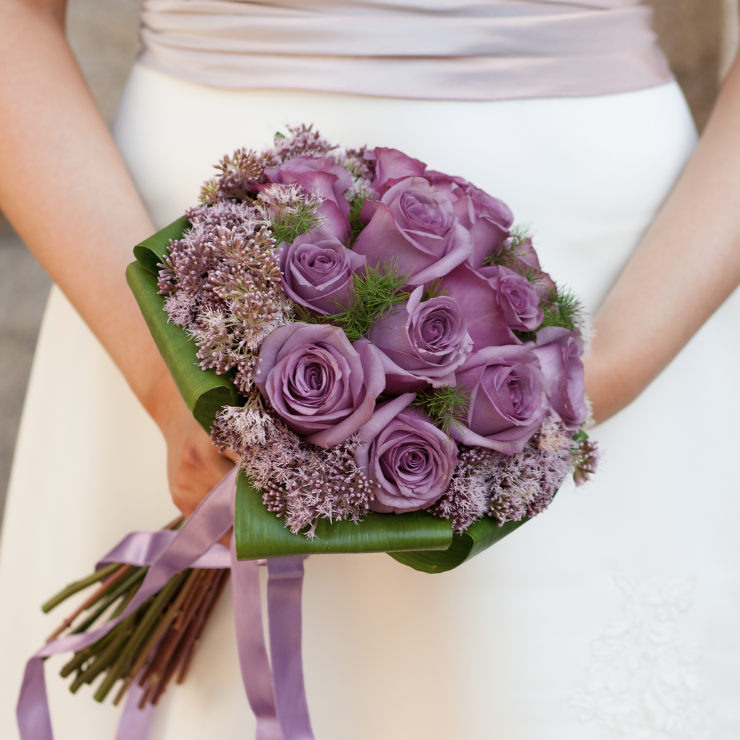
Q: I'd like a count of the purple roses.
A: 12